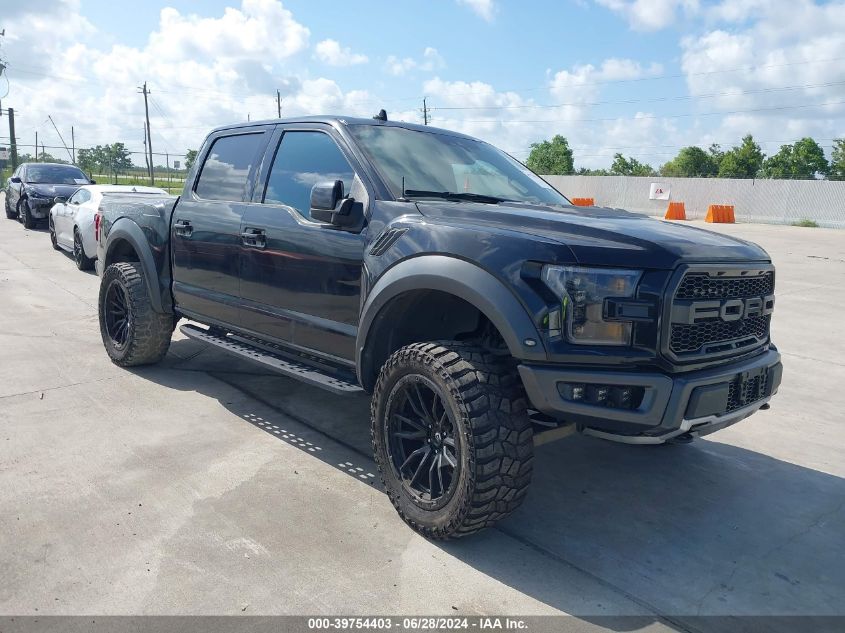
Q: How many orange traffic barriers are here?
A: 3